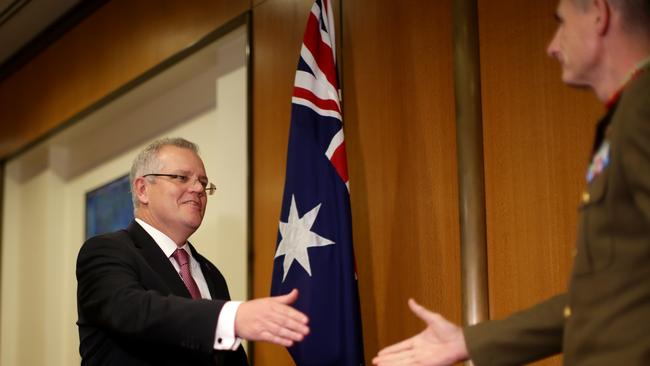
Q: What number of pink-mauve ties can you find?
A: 1